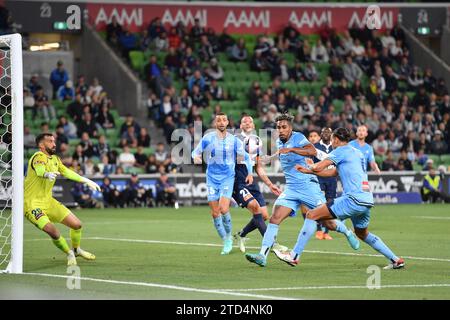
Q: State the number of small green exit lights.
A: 2